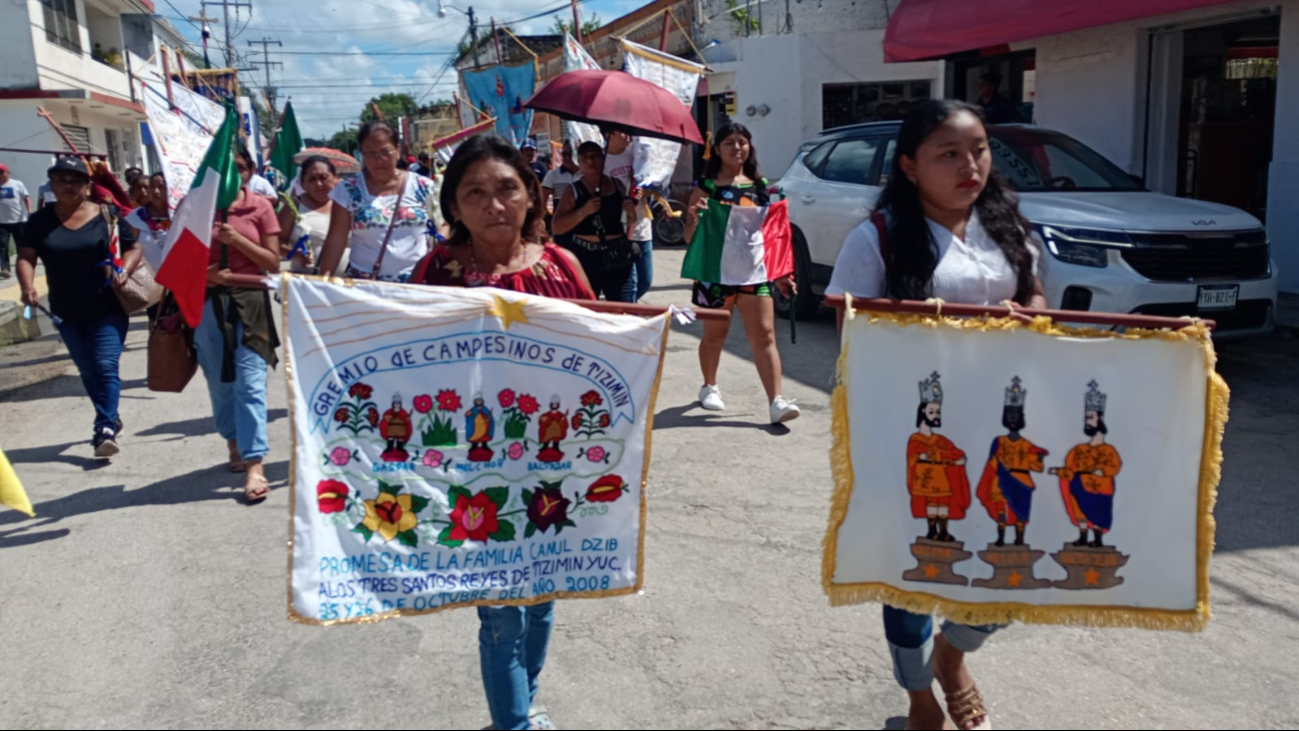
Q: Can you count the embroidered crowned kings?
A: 6